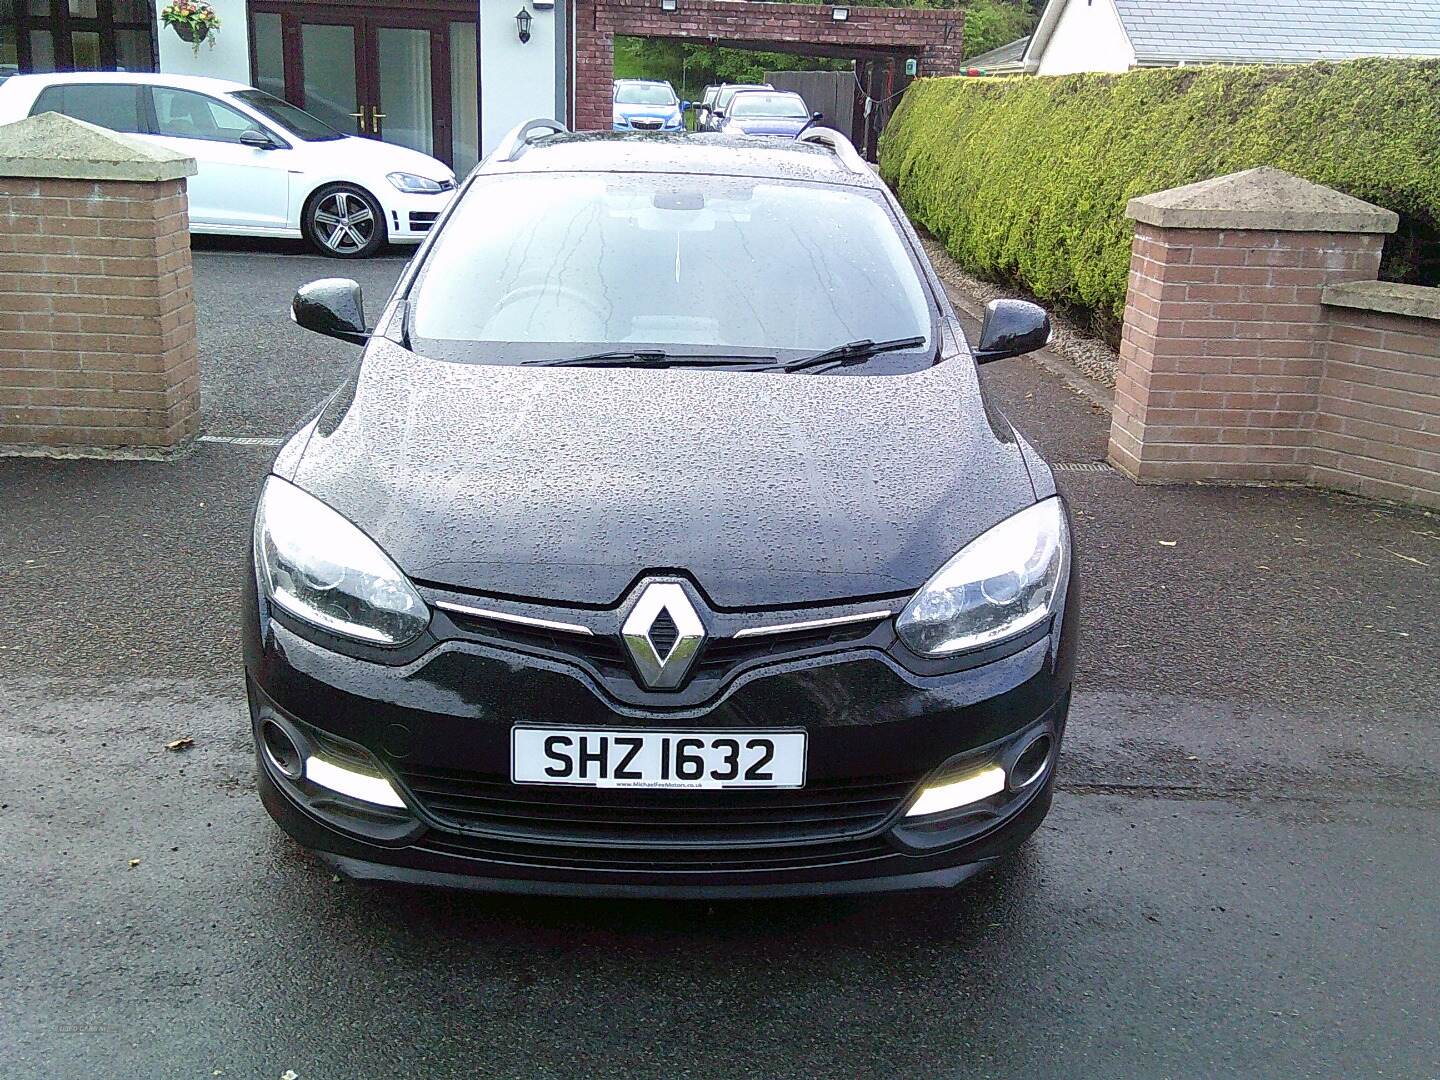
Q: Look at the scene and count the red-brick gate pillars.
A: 2